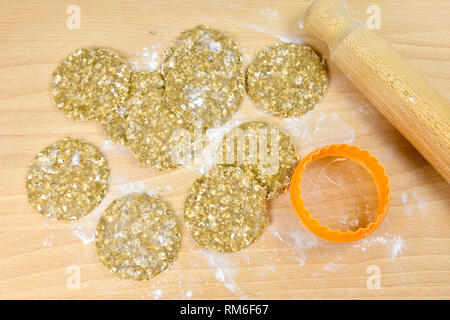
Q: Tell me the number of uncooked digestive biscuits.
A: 9